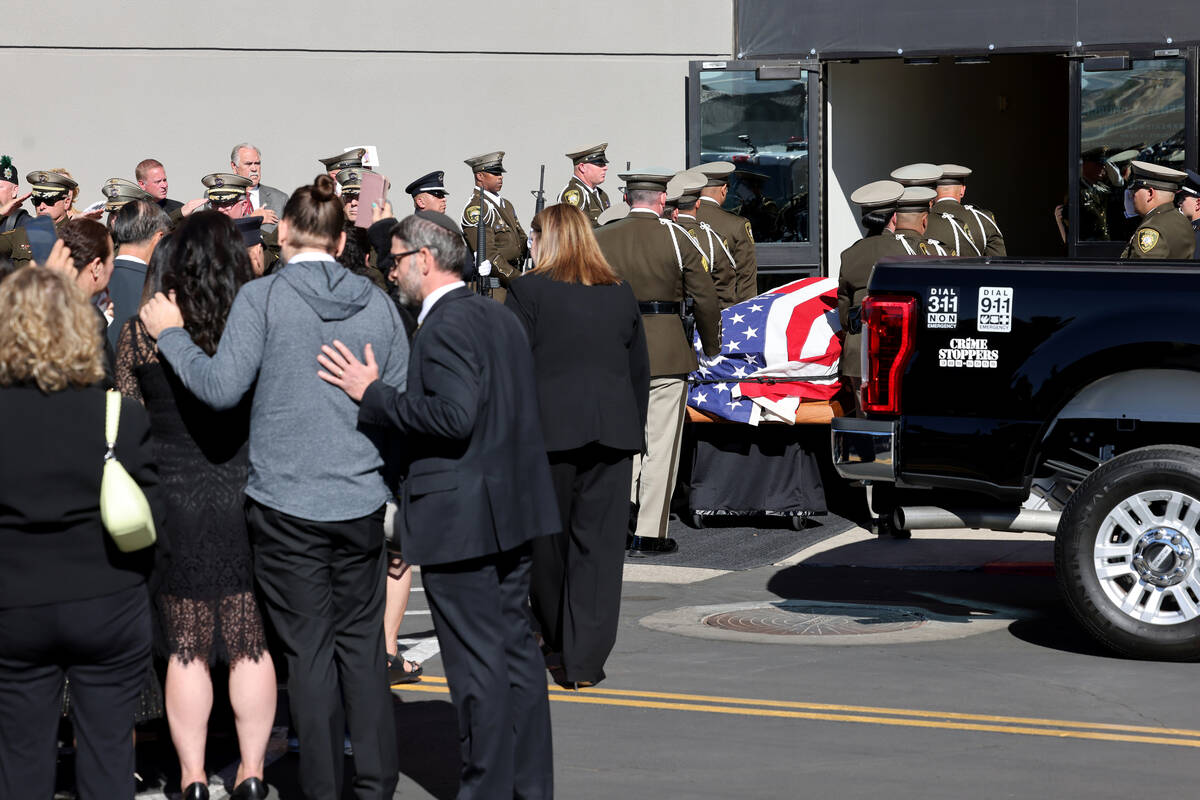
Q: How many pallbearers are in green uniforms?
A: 8